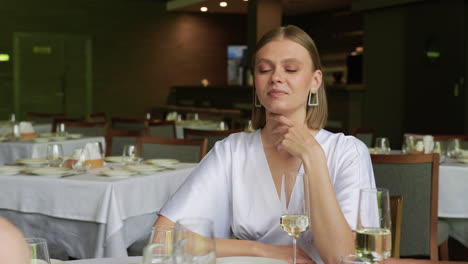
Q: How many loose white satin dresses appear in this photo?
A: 1